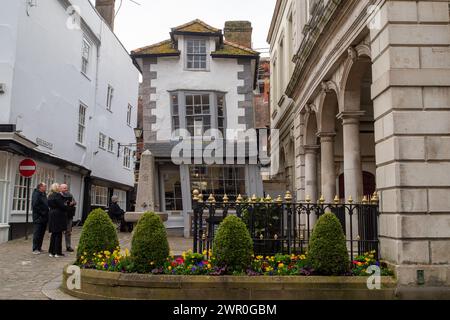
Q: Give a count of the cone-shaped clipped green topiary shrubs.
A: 4